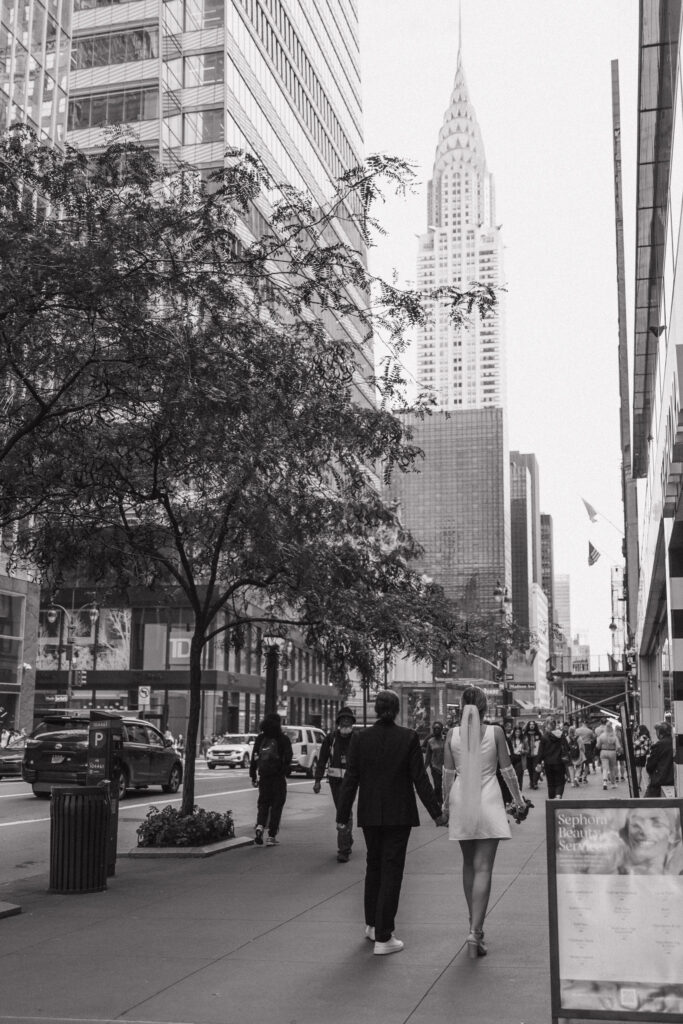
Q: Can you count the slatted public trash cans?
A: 1